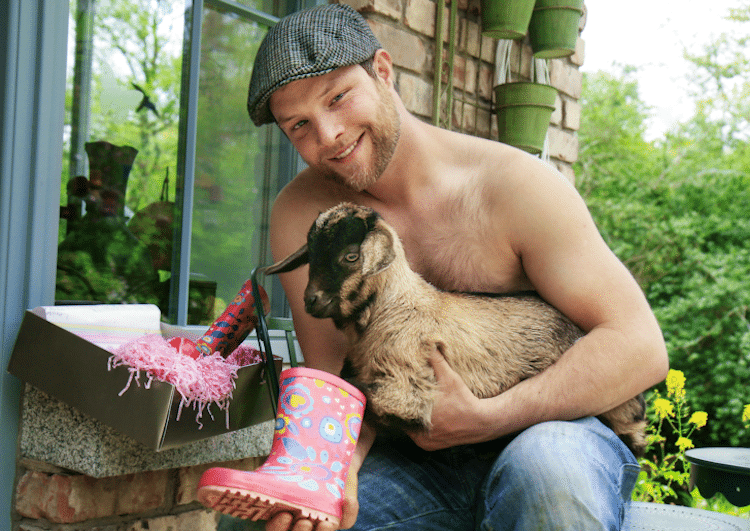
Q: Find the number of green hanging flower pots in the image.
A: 3